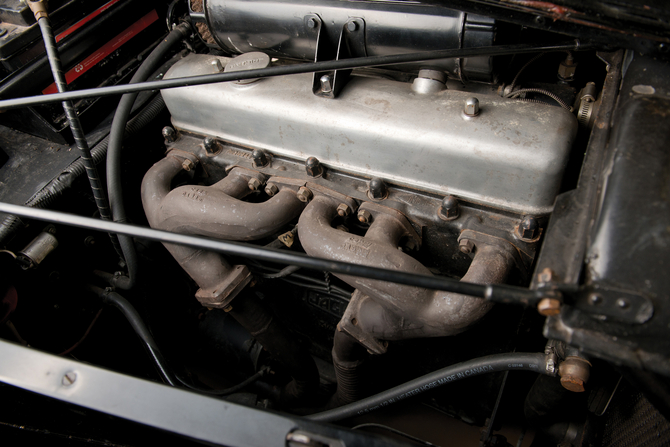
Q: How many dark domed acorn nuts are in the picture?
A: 7